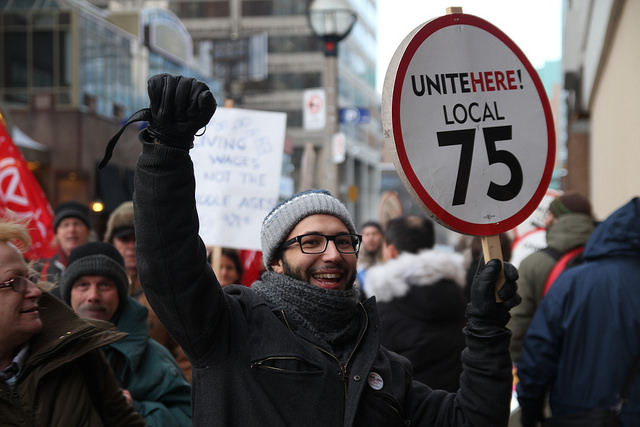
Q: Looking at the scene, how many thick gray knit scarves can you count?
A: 1